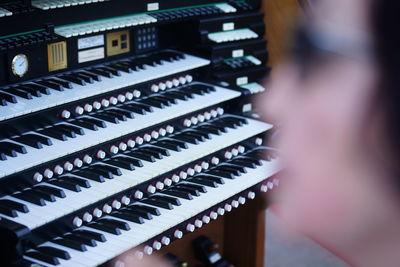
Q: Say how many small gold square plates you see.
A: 2